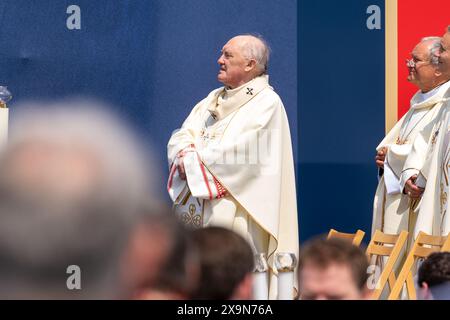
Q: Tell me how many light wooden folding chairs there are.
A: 3